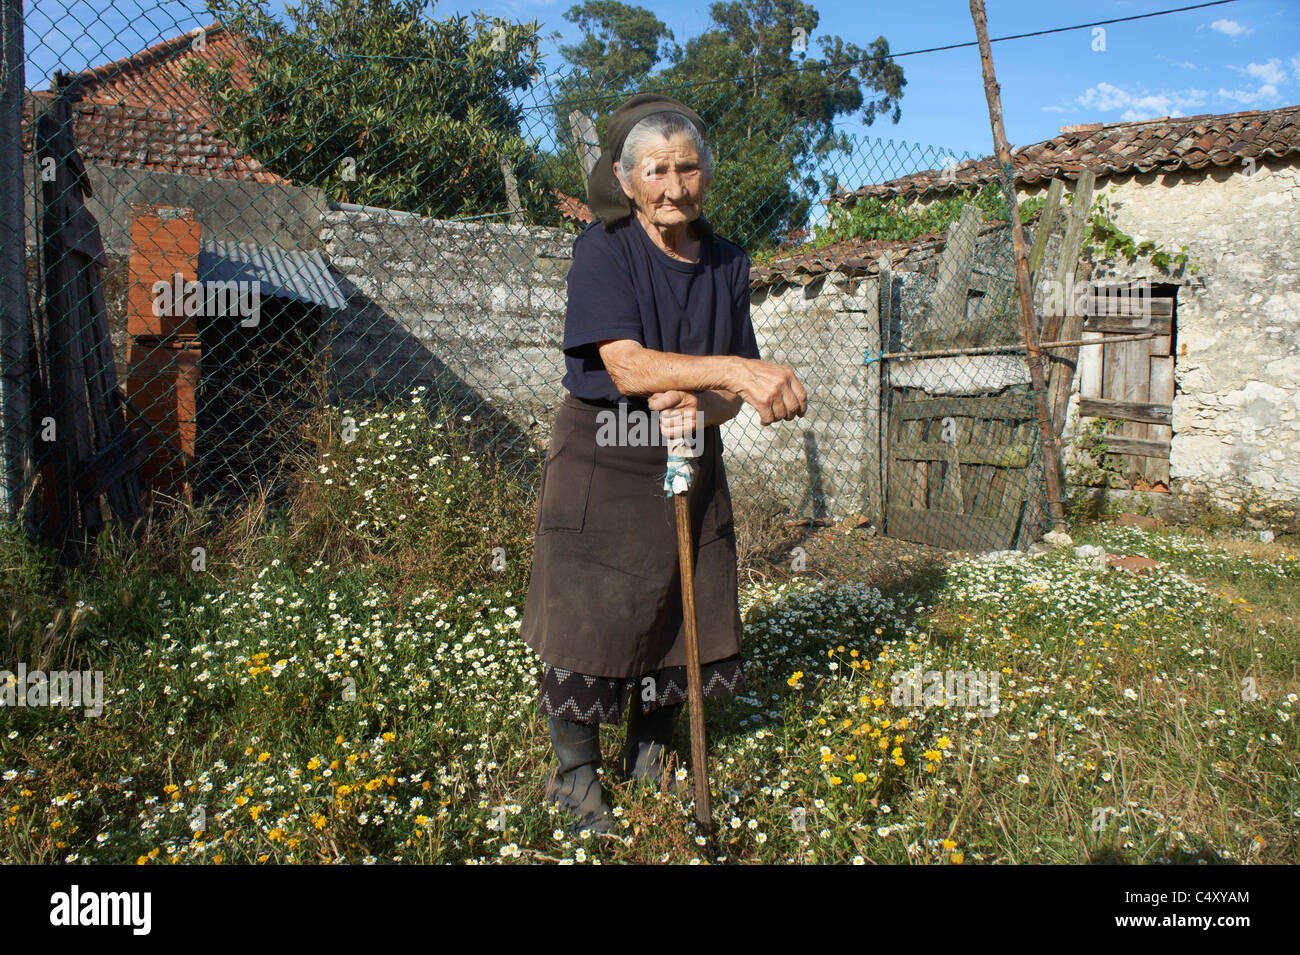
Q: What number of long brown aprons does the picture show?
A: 1